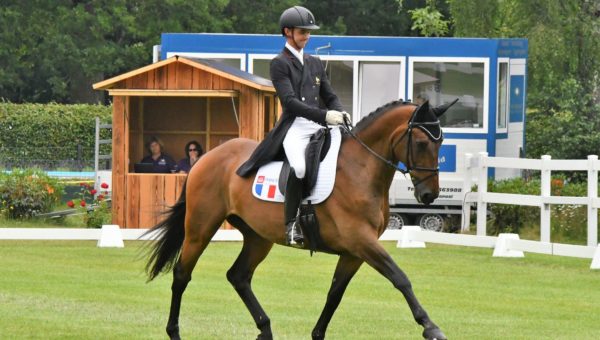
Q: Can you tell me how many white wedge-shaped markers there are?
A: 4